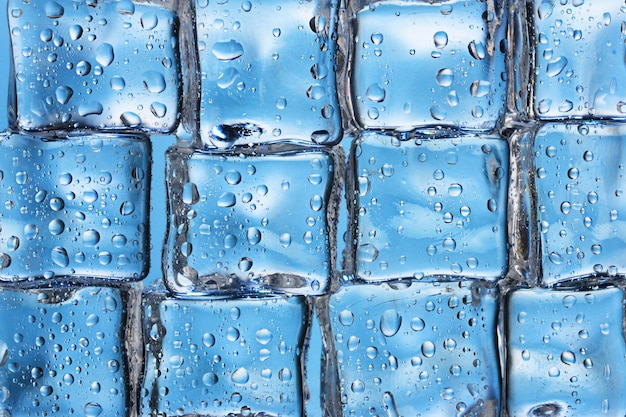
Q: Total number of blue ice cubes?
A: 12